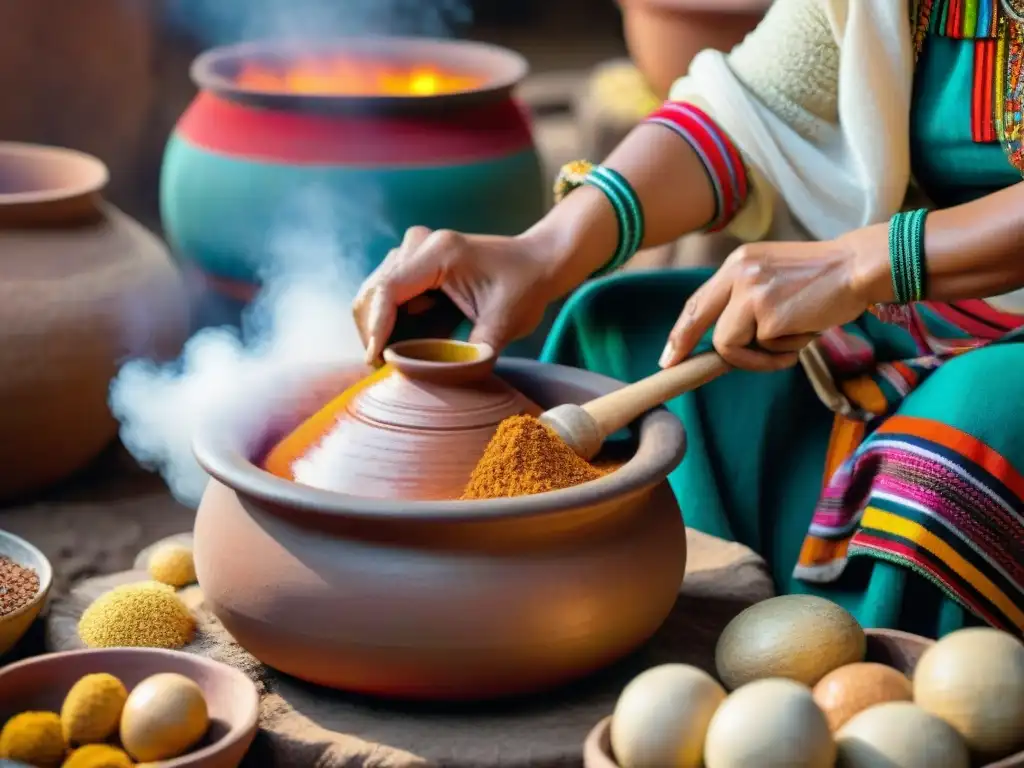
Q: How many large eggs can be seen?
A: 6